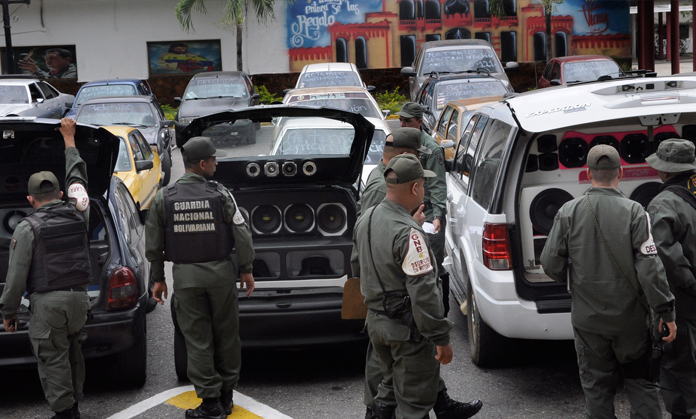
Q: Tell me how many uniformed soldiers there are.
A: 7